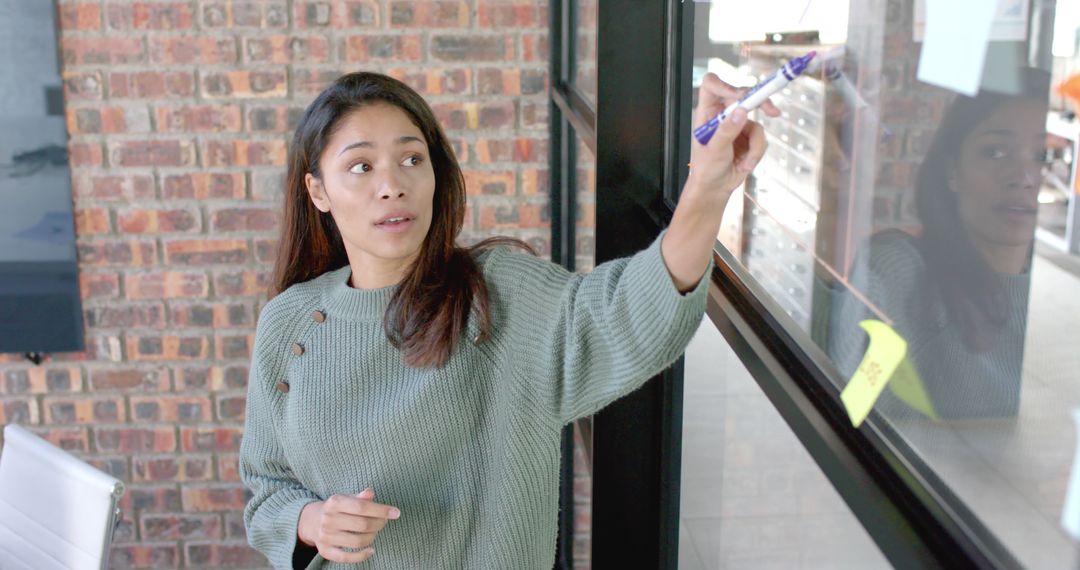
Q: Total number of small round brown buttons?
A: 3